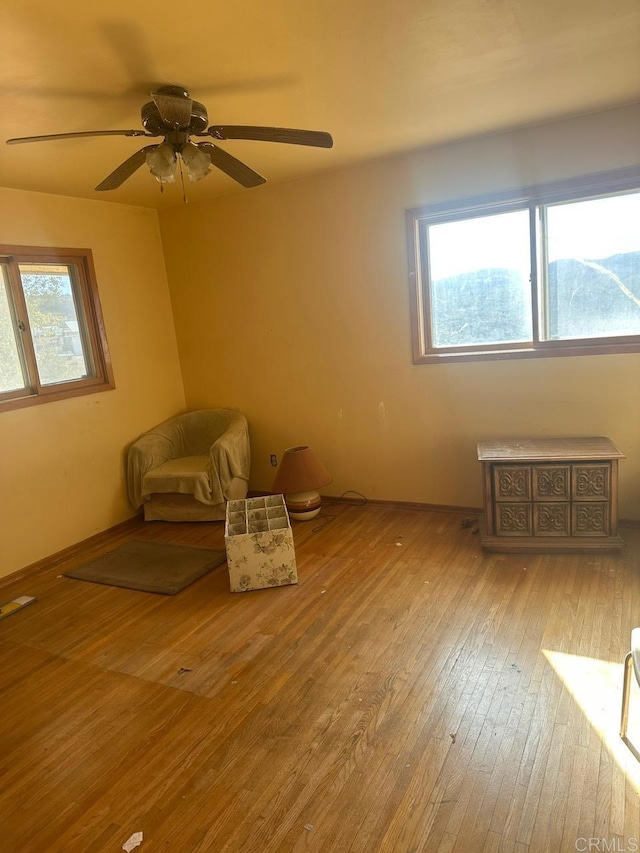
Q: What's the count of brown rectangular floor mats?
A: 1